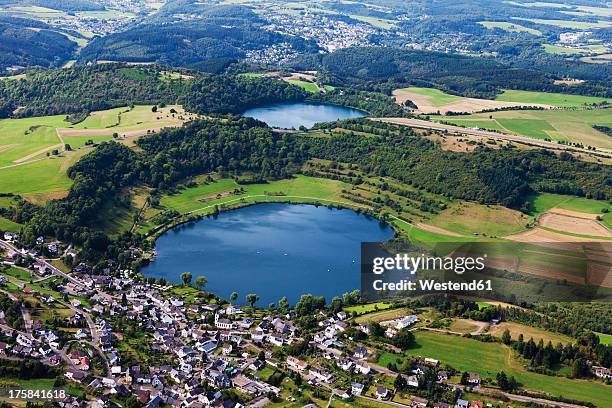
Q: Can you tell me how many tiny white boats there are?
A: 4